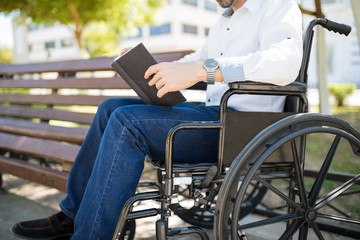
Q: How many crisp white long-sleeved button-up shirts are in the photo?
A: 1